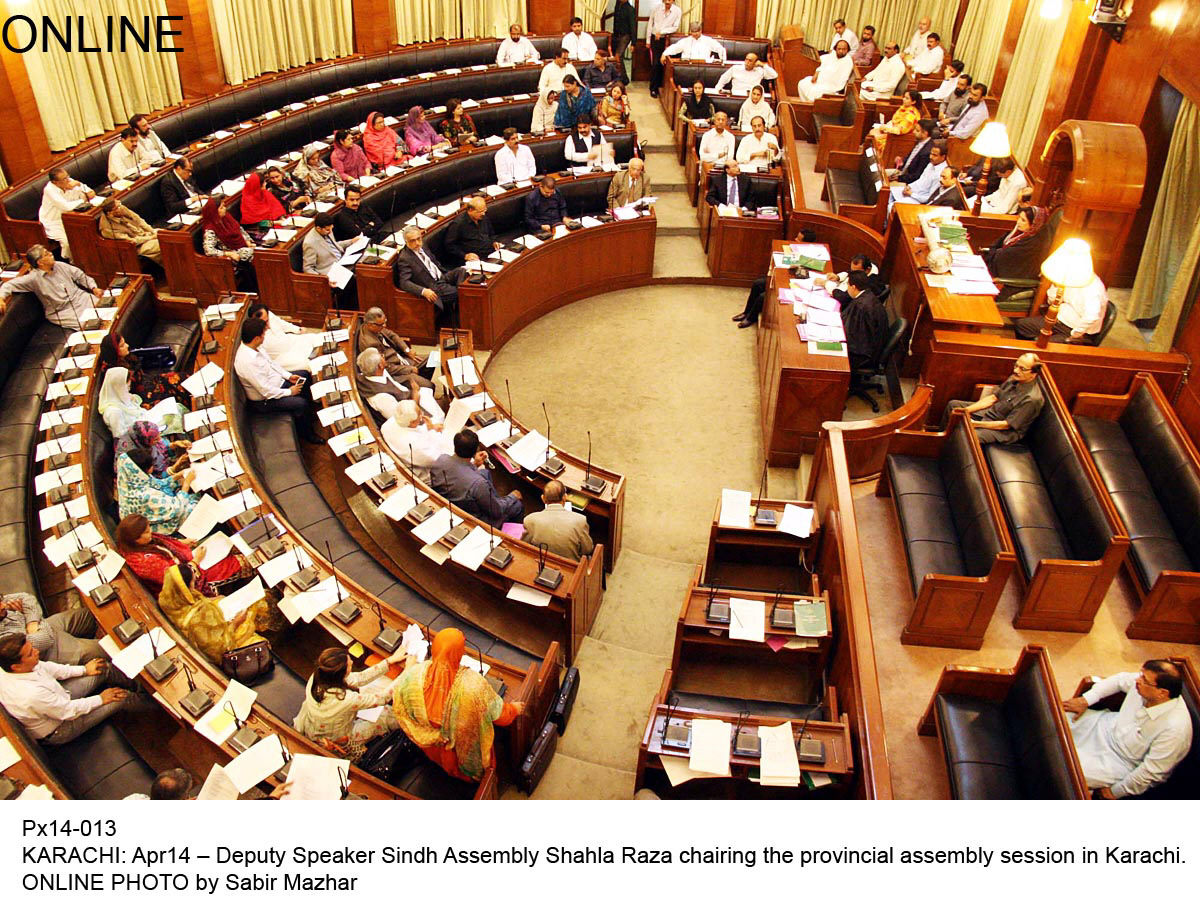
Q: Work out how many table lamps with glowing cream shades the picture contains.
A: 2